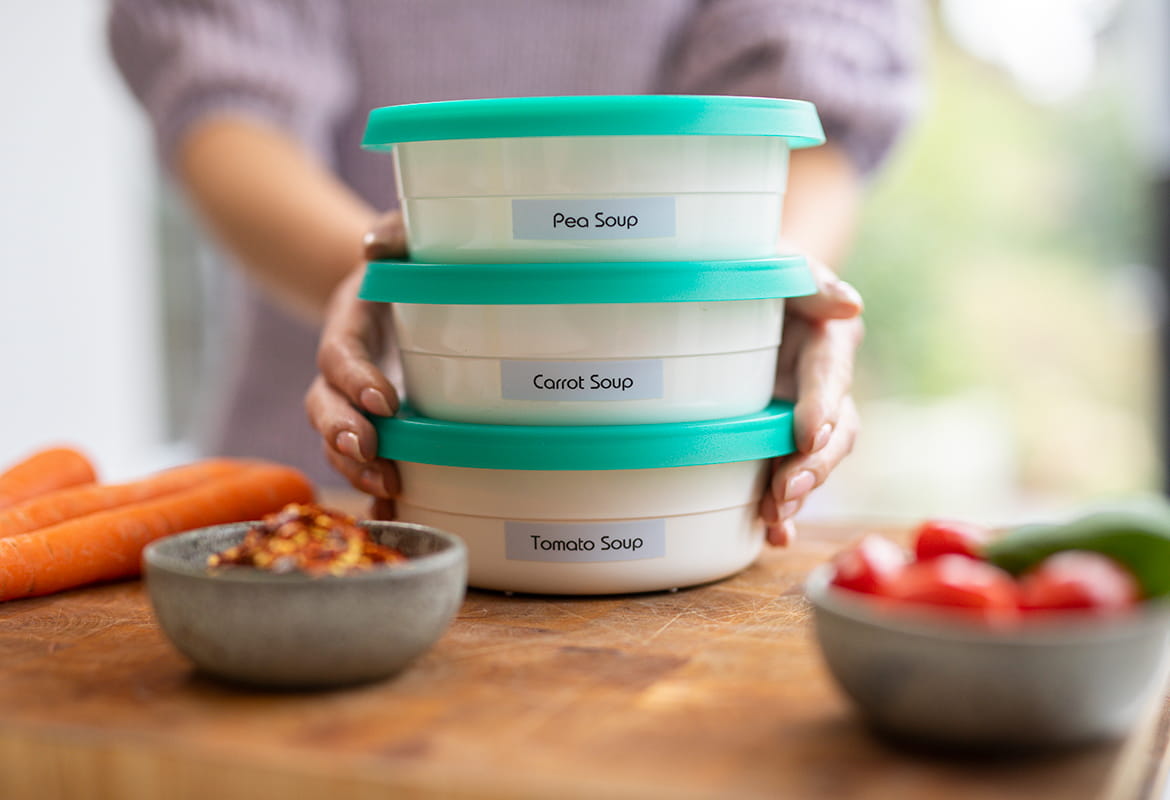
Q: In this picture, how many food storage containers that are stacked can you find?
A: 3